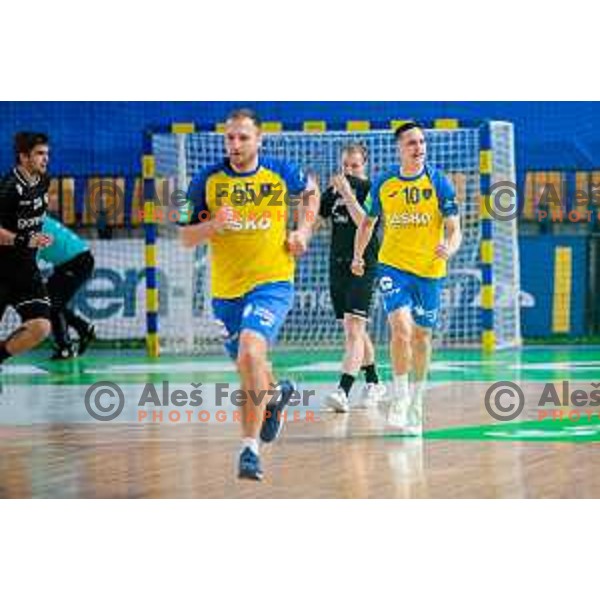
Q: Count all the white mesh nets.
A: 1